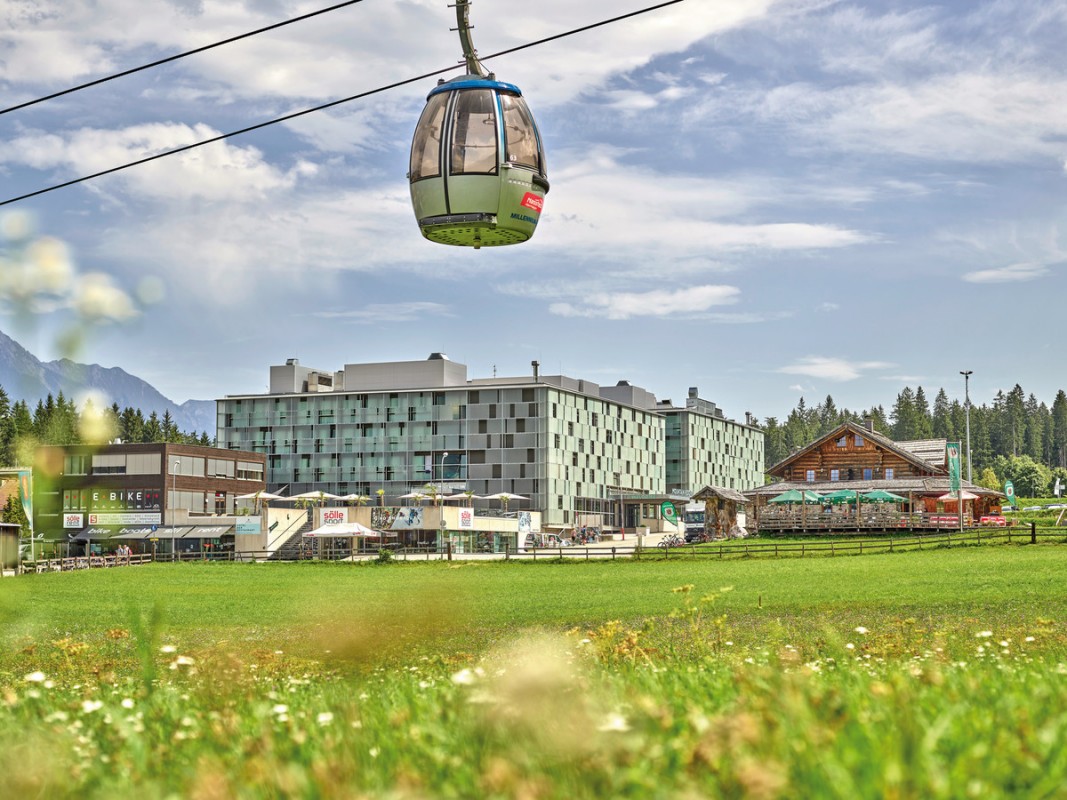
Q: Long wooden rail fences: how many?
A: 1